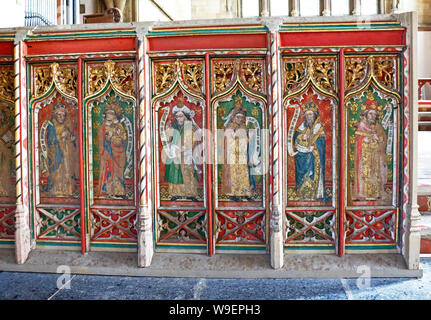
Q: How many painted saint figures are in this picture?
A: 6